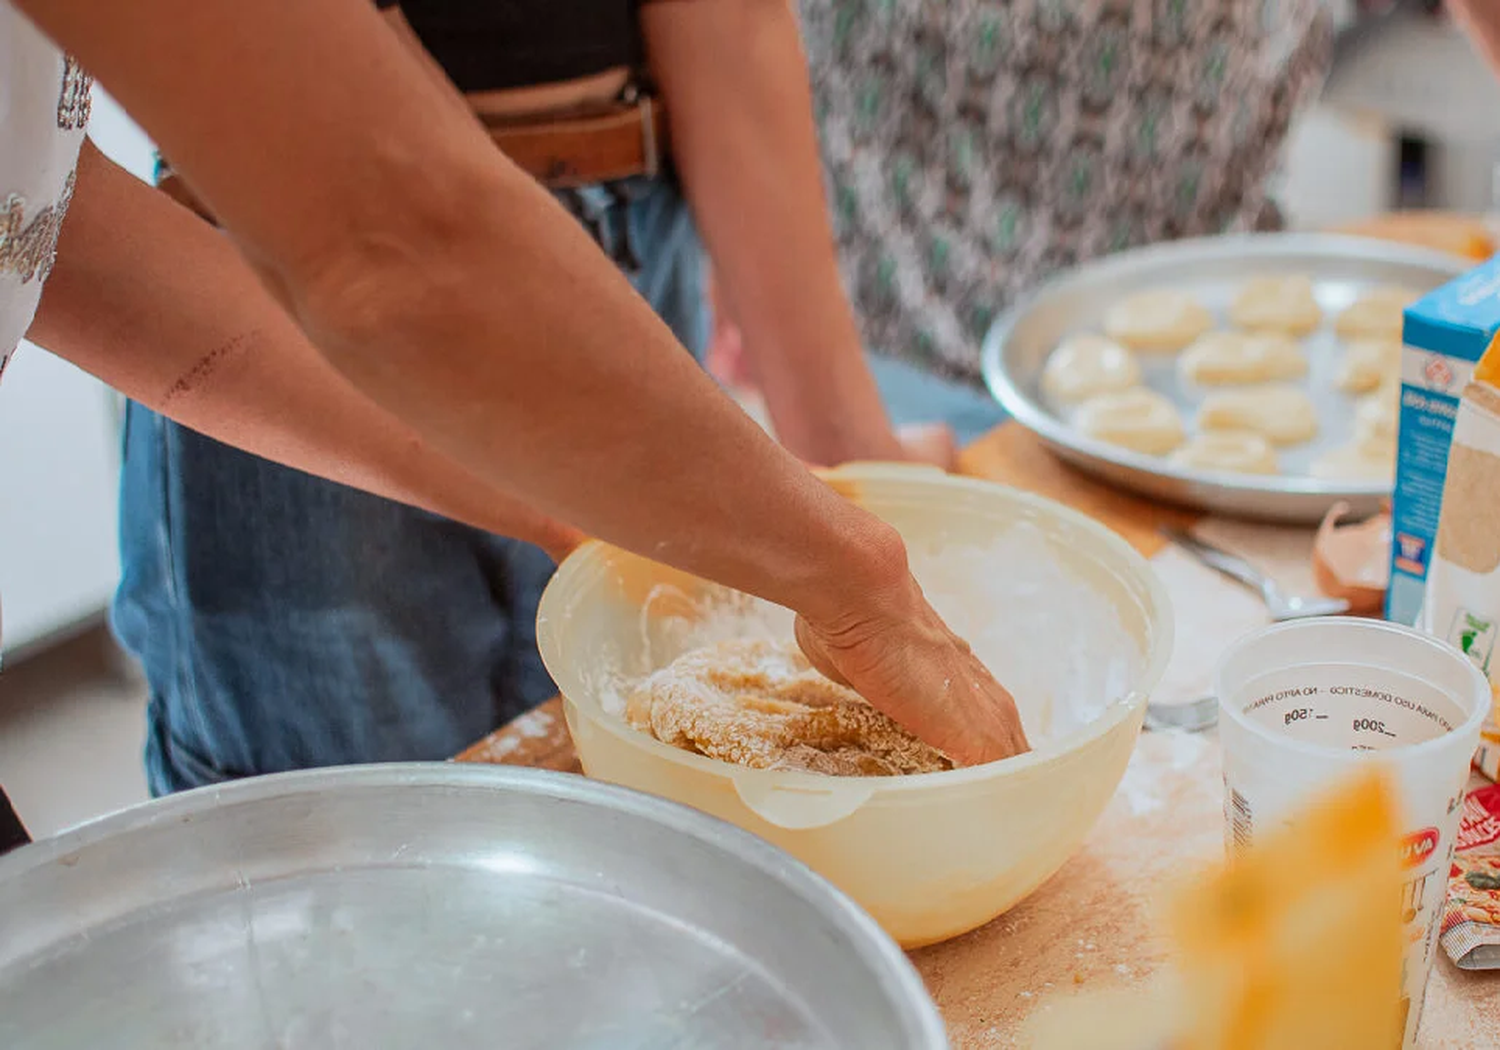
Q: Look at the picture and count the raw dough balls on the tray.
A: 11